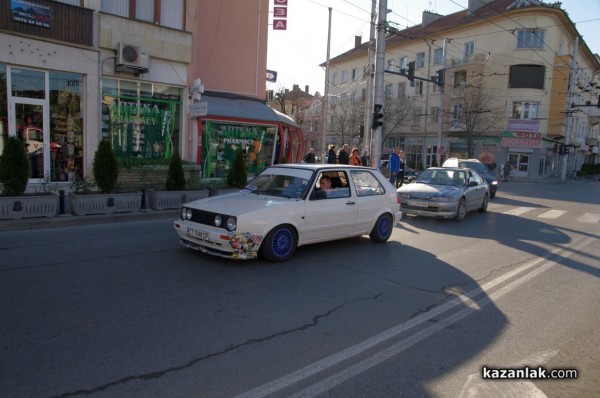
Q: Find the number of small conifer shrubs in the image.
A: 4